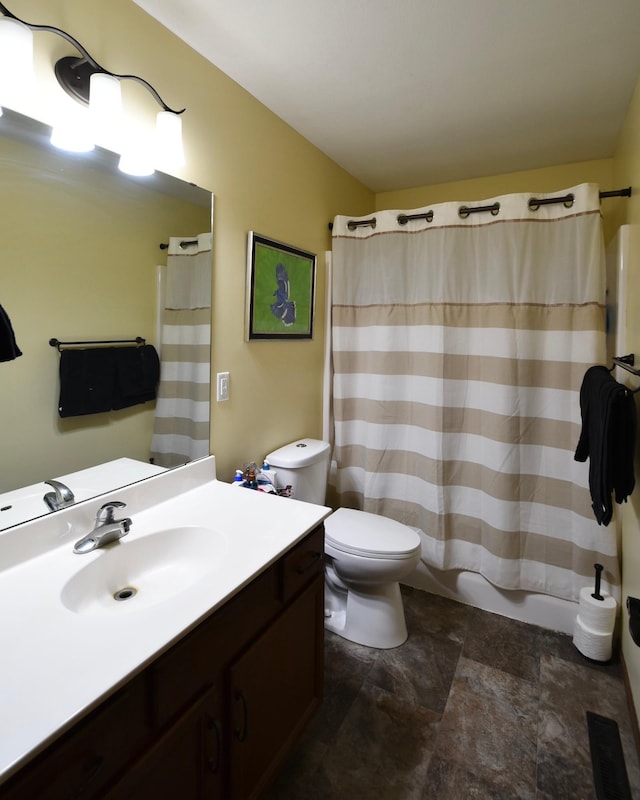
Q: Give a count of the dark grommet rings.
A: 8